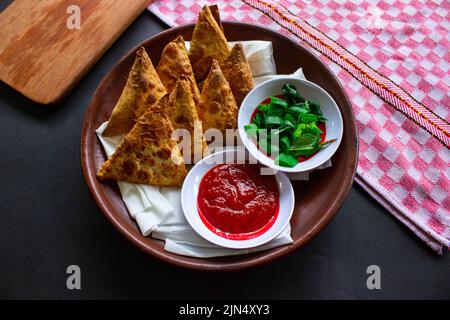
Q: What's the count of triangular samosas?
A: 7